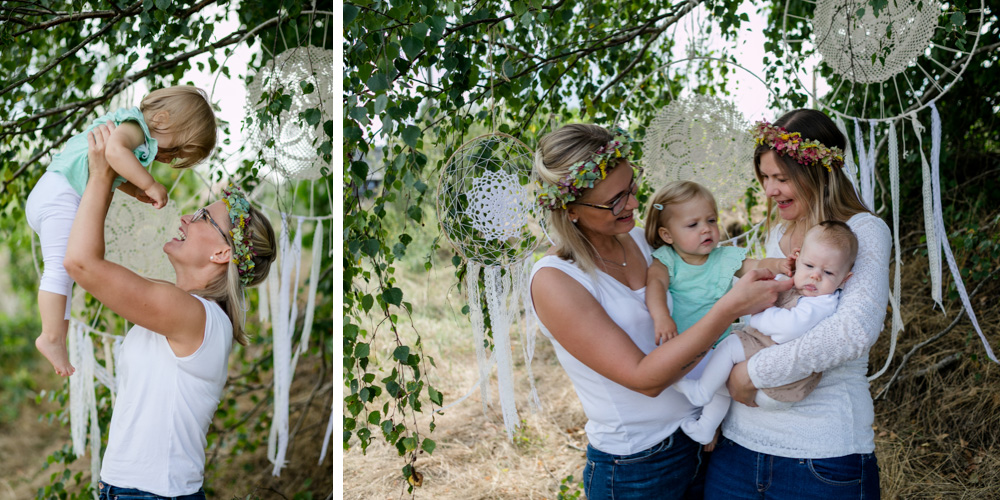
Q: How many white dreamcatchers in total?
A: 5